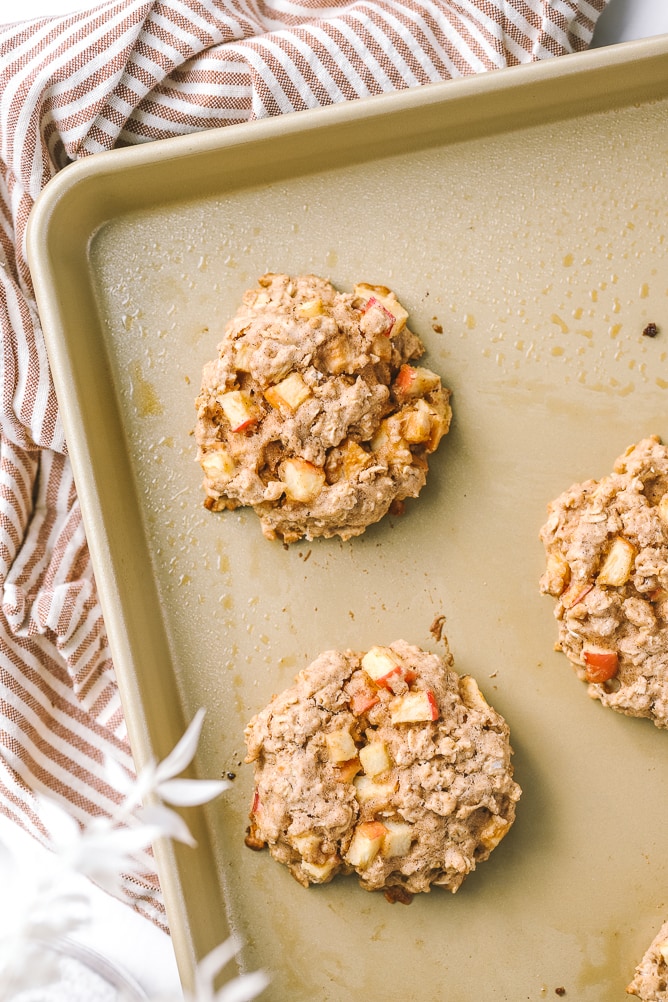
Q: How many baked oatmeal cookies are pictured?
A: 4